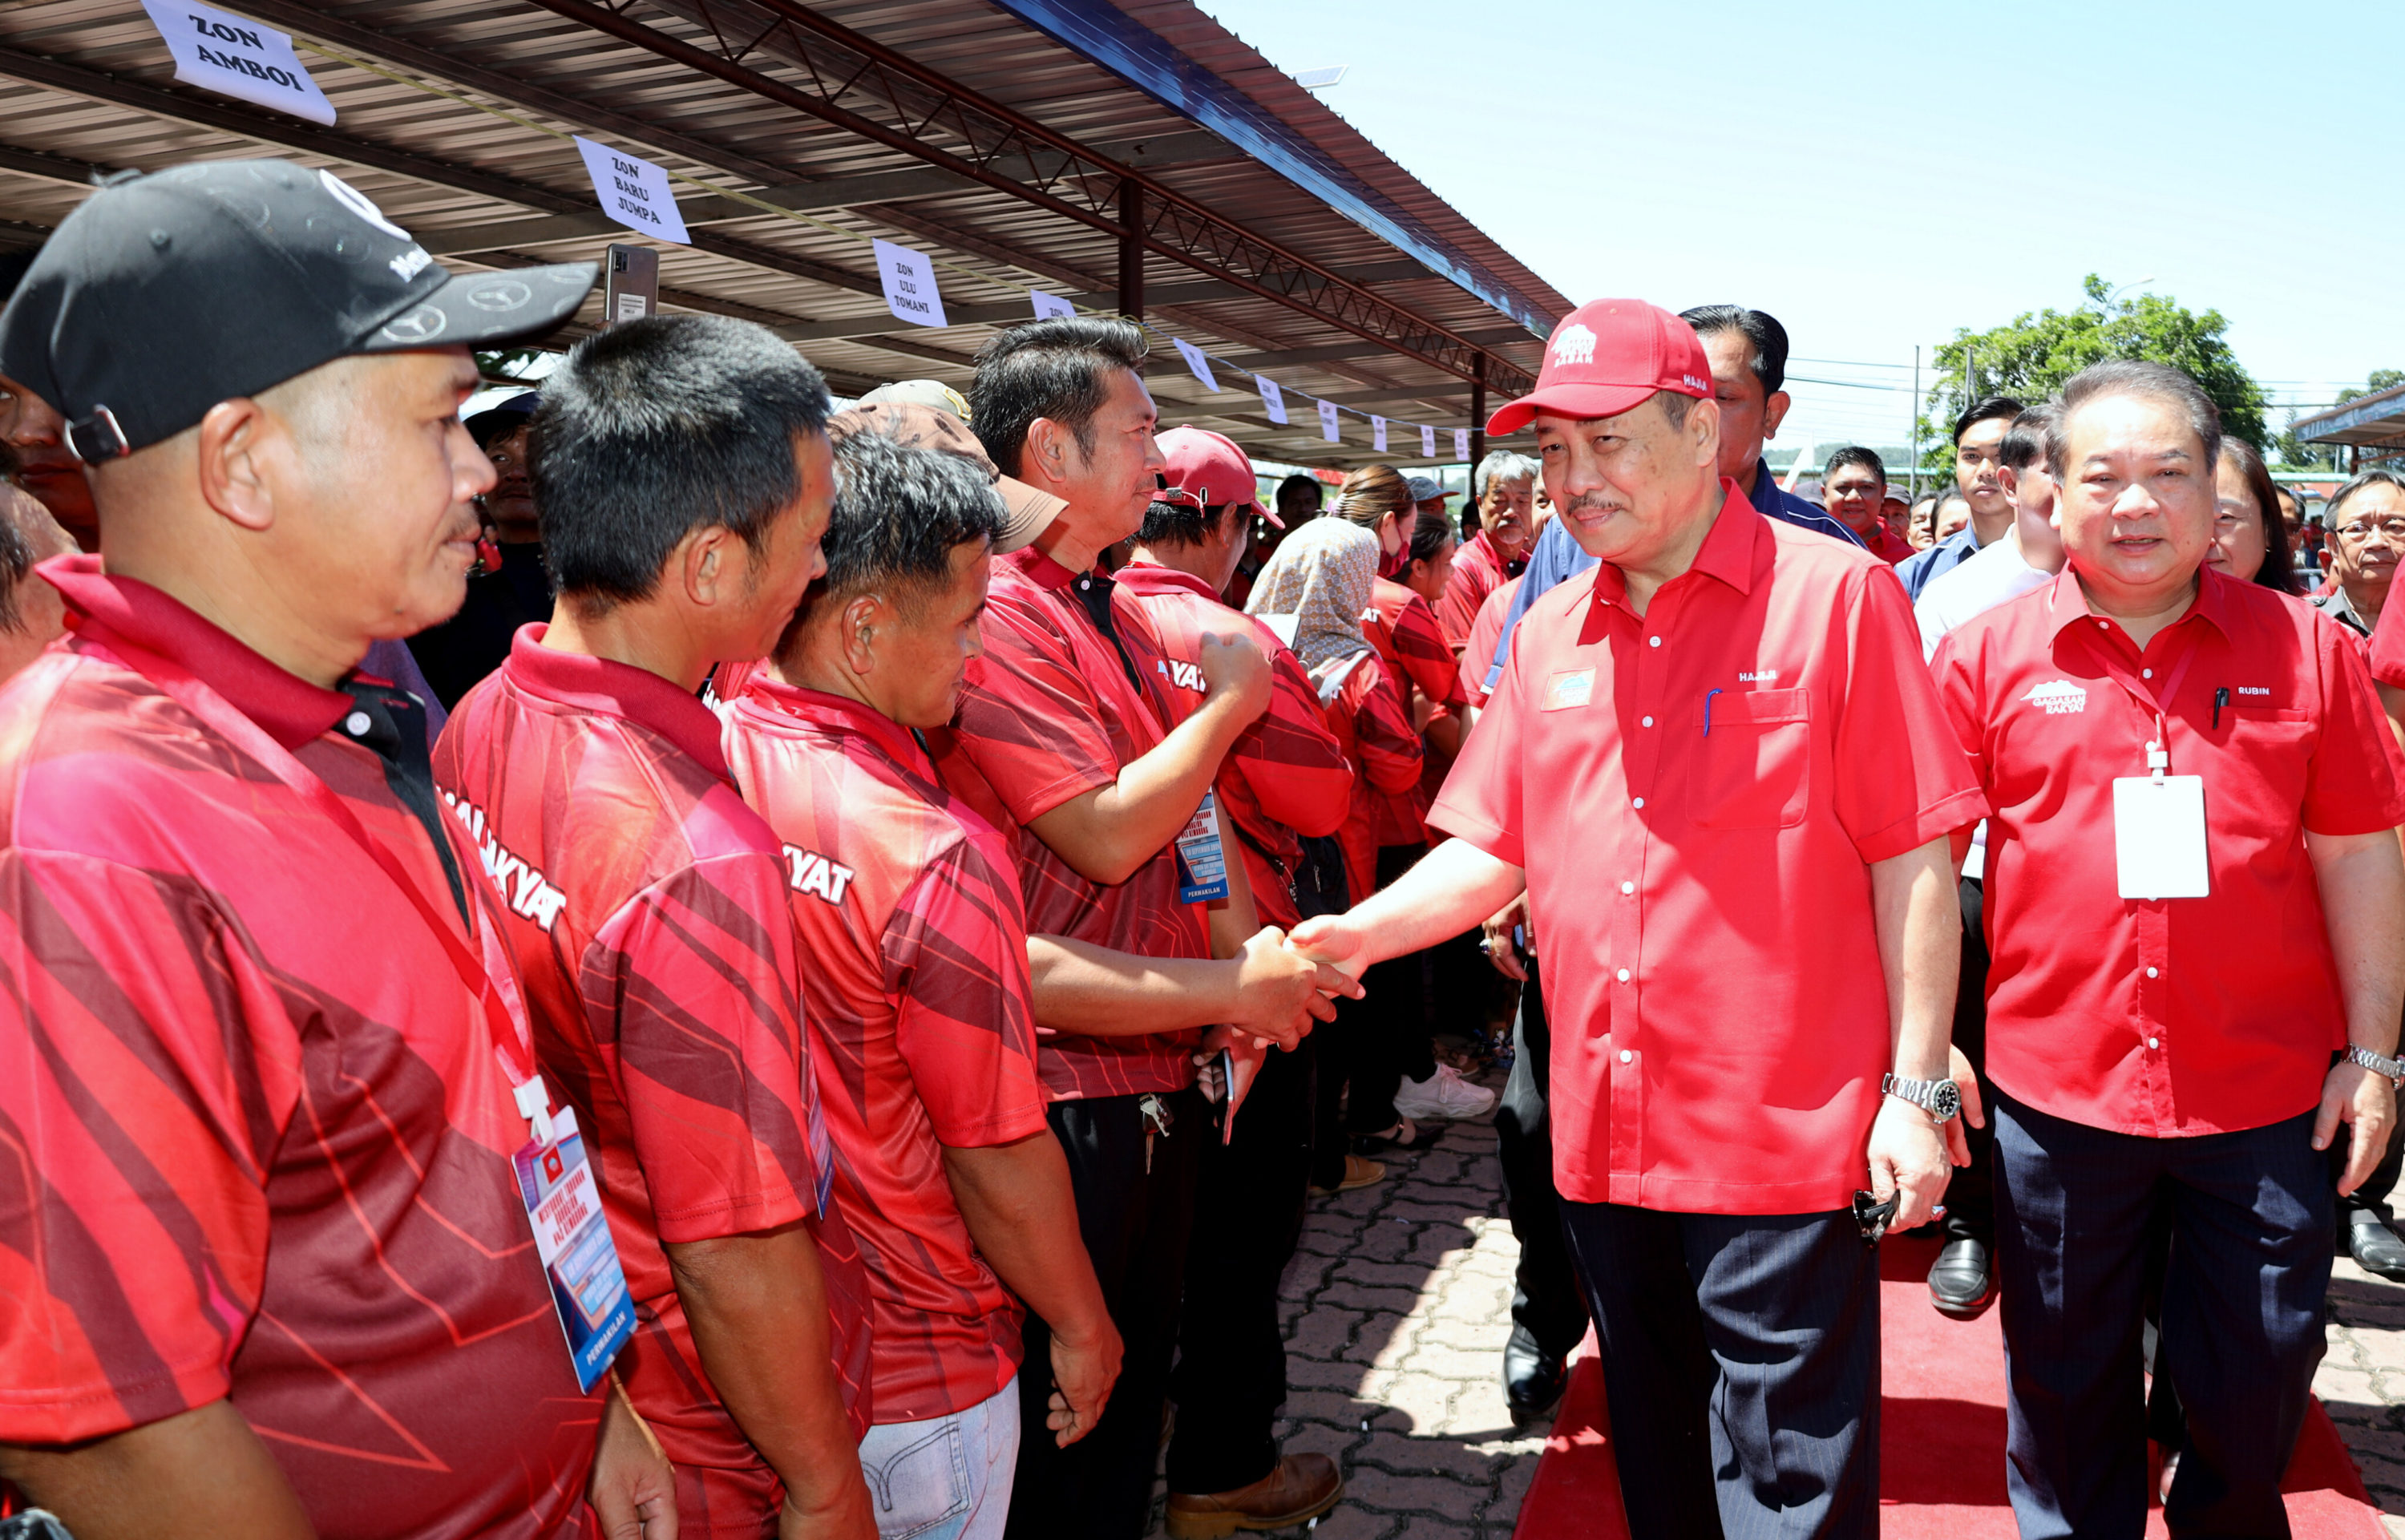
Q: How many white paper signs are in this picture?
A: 10